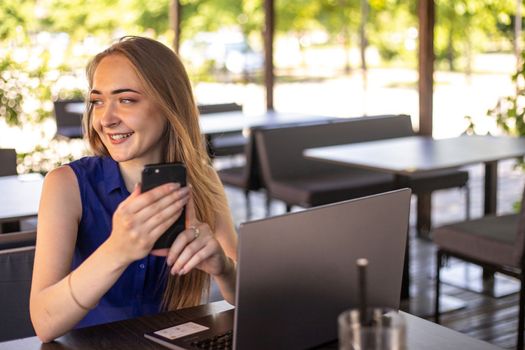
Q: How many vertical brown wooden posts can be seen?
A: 3